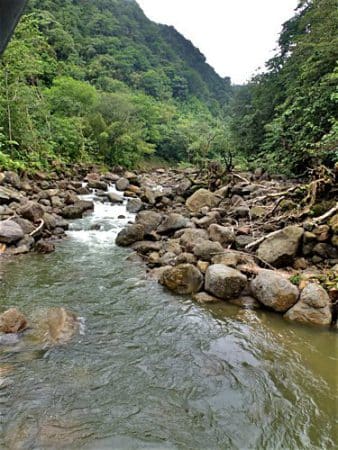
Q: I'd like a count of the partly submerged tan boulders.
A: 2